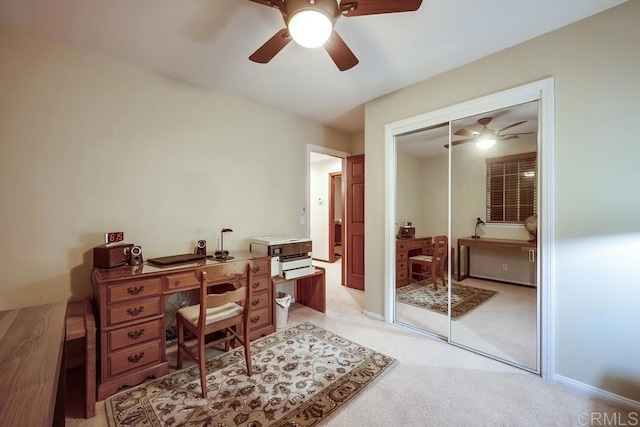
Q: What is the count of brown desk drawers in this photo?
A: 9